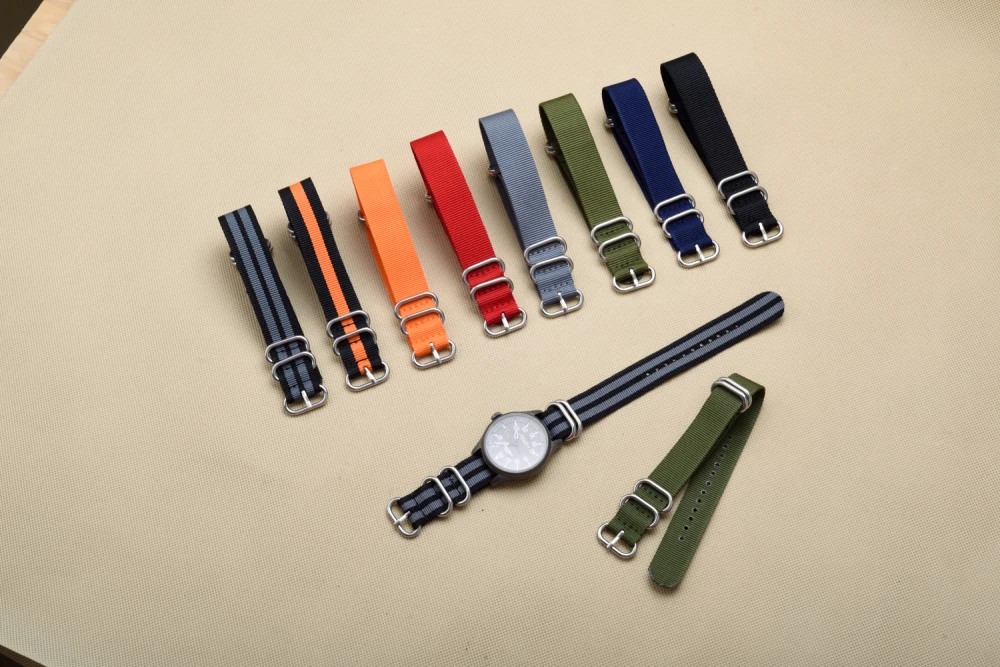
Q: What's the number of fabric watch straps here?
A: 10